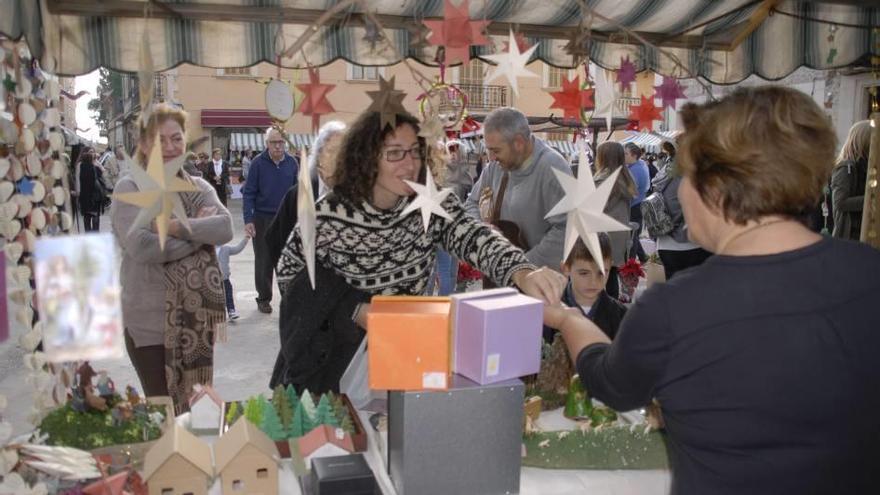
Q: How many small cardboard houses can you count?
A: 4